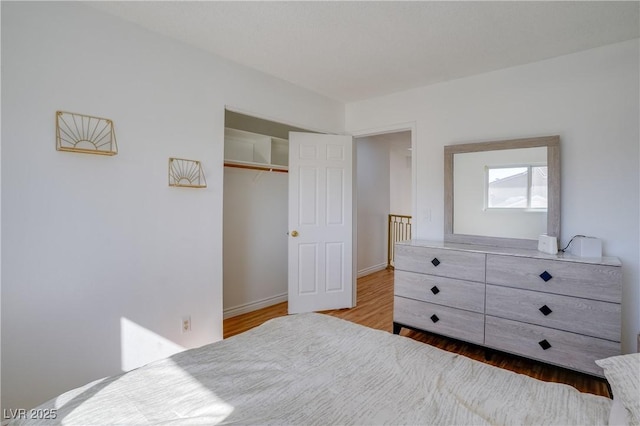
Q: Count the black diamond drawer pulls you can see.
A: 6